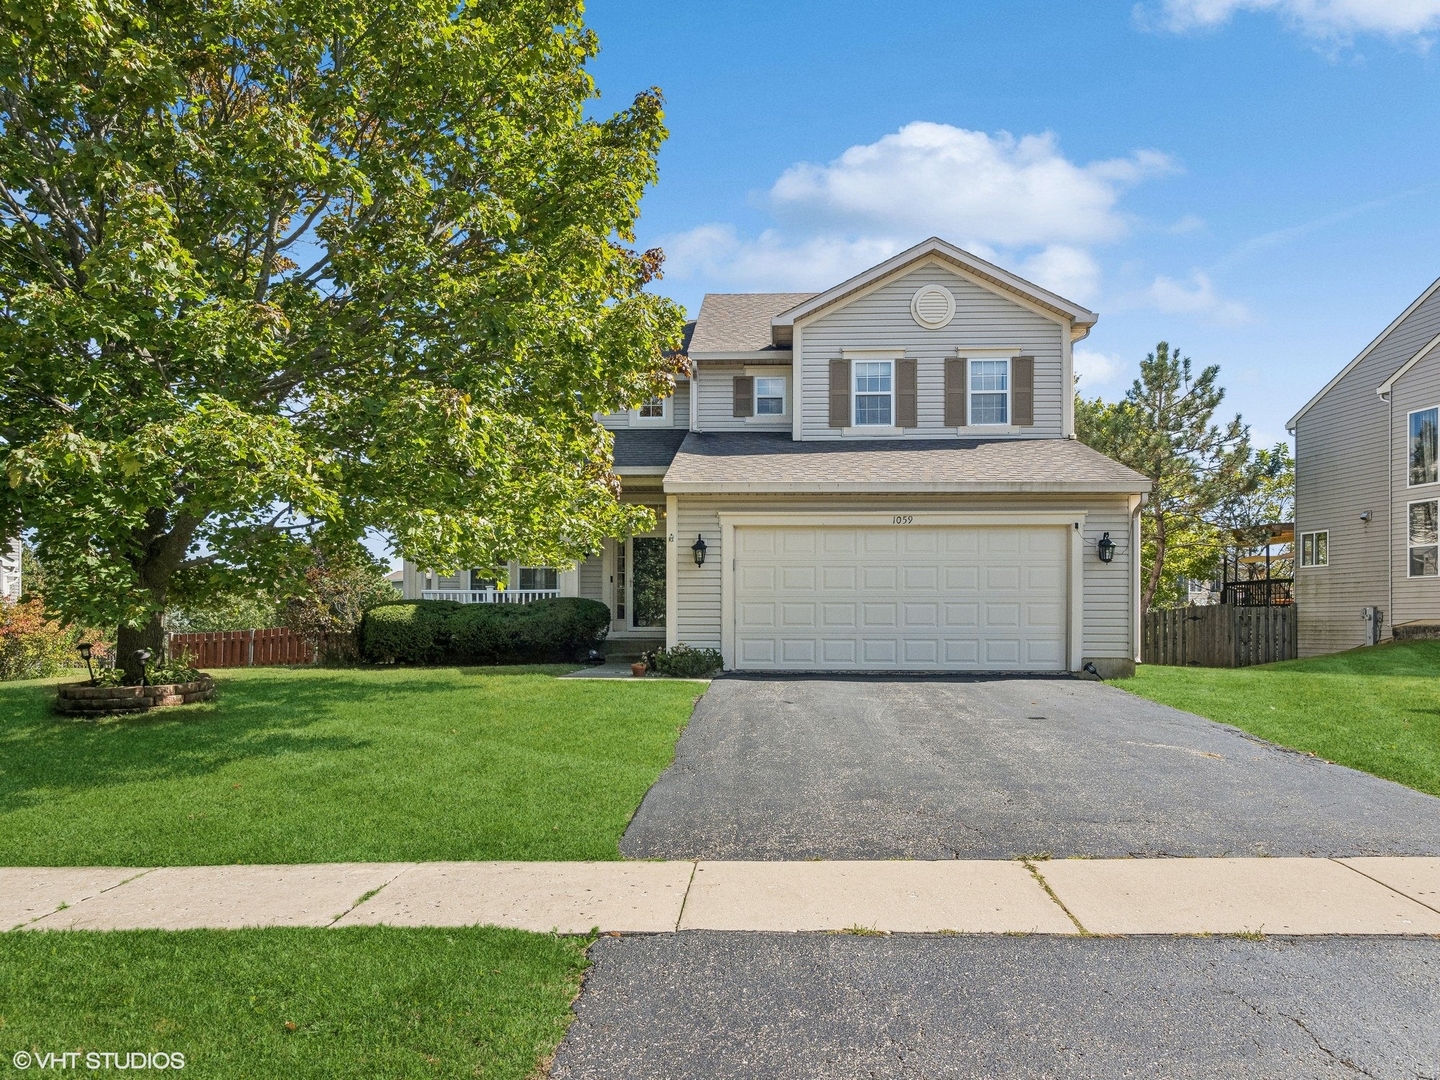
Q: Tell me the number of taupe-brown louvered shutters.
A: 5